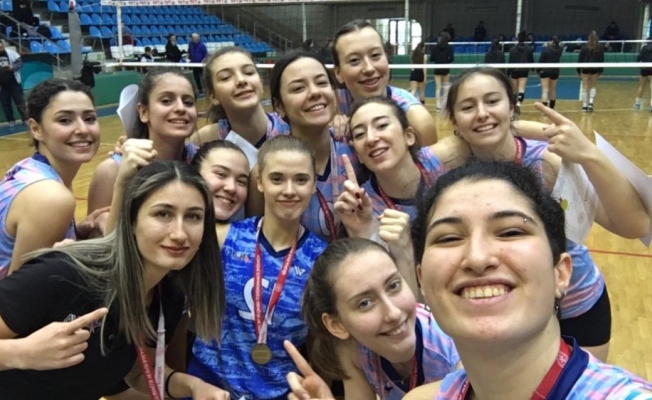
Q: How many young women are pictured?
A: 12